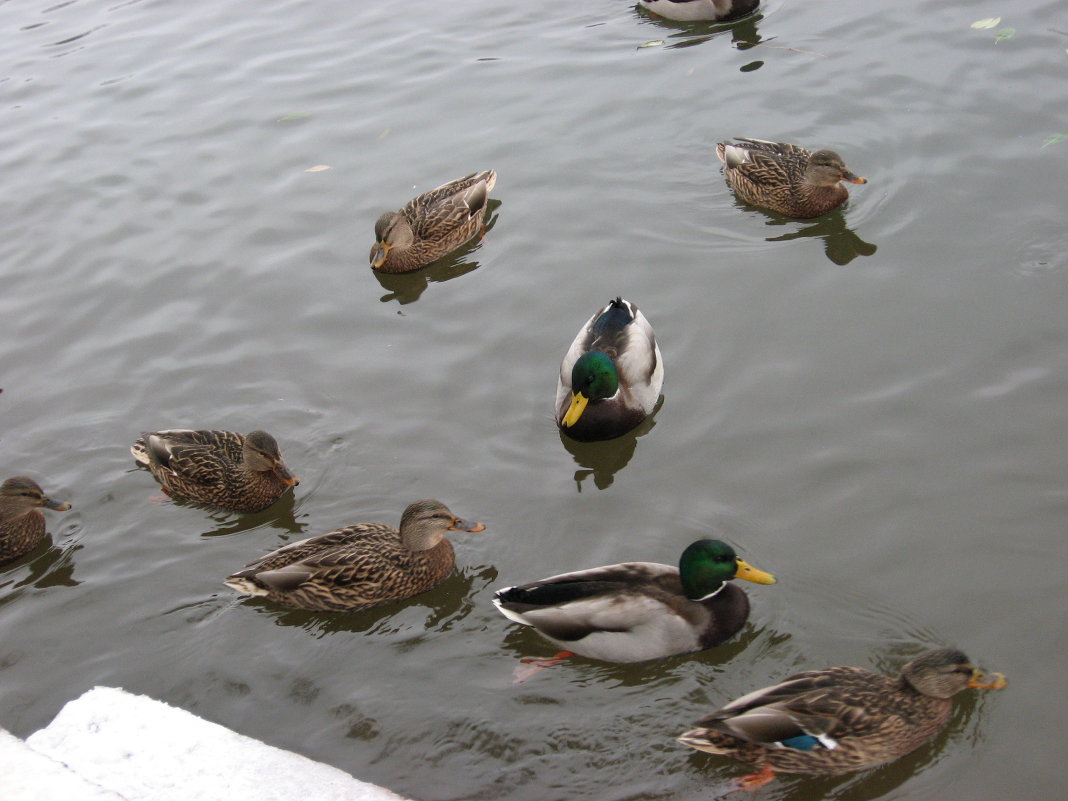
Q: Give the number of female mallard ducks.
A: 6